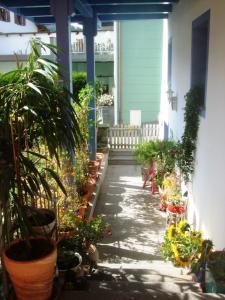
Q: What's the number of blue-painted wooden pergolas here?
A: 1